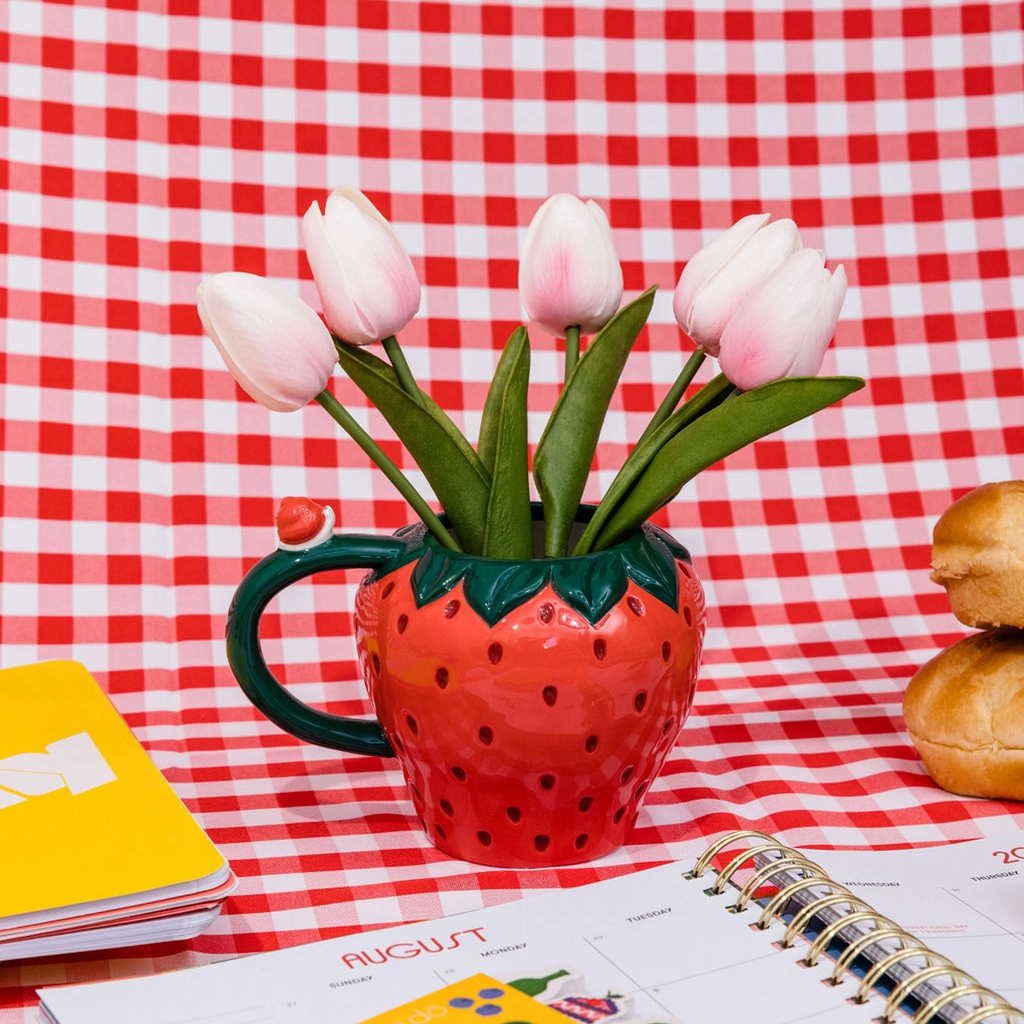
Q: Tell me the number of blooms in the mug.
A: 5